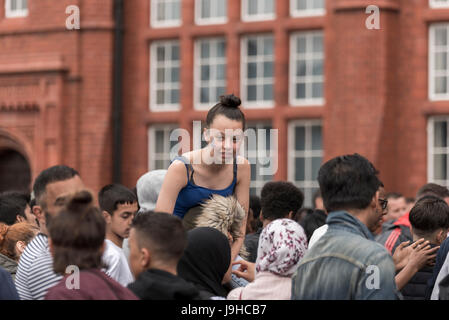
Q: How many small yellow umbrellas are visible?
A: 0